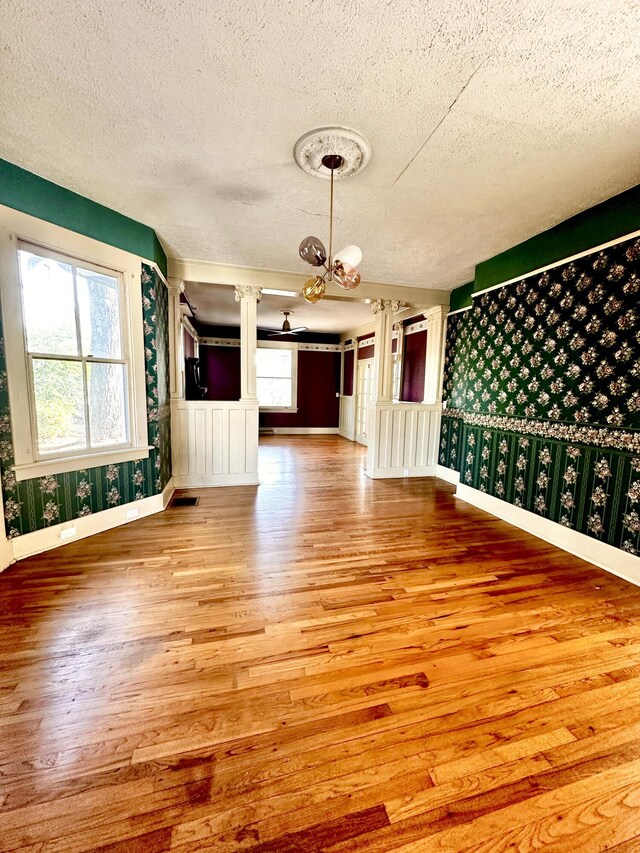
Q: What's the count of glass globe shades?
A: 4